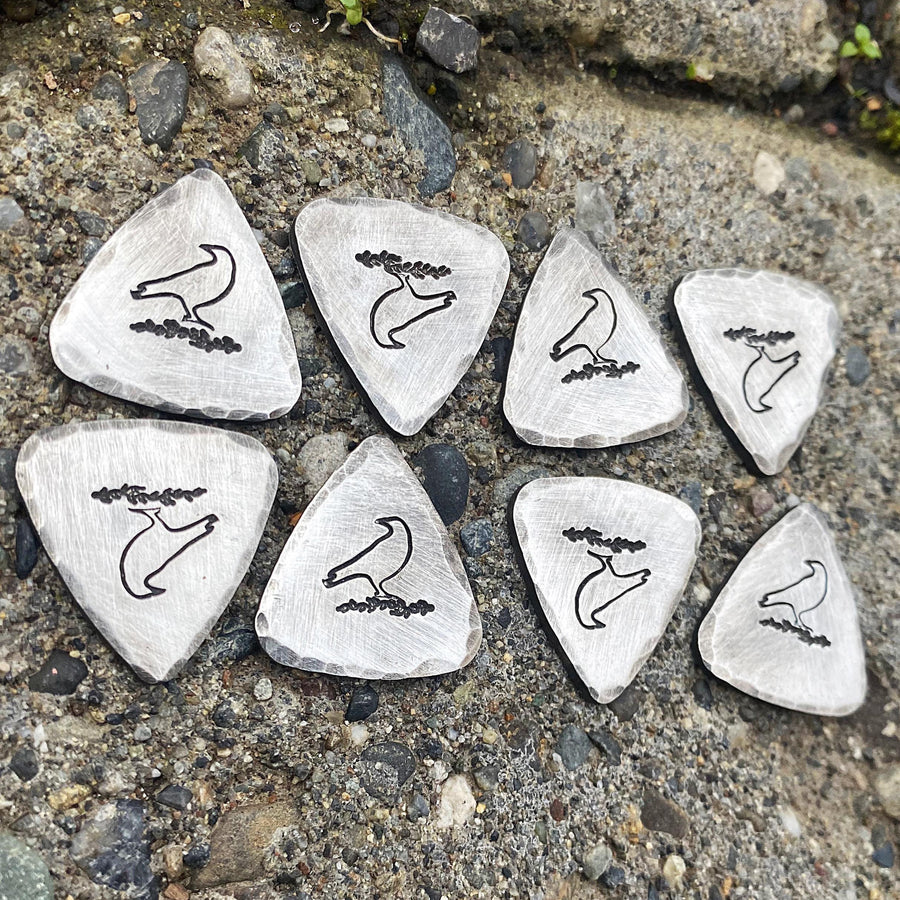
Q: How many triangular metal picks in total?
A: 8